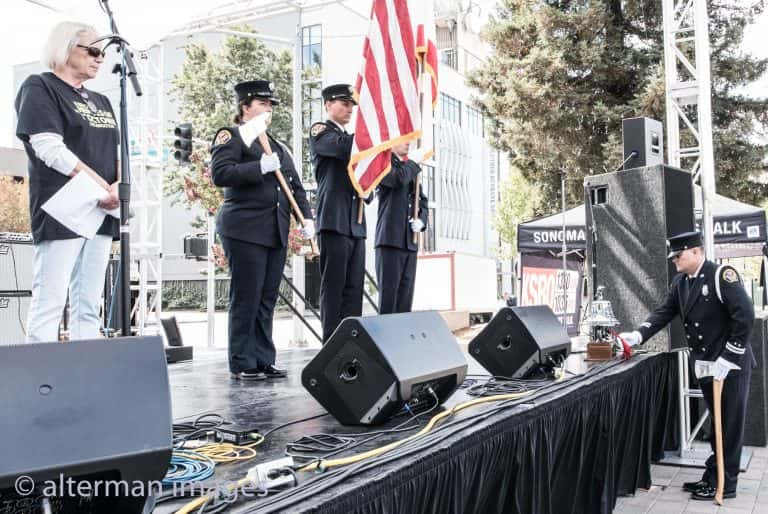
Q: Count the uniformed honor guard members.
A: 4